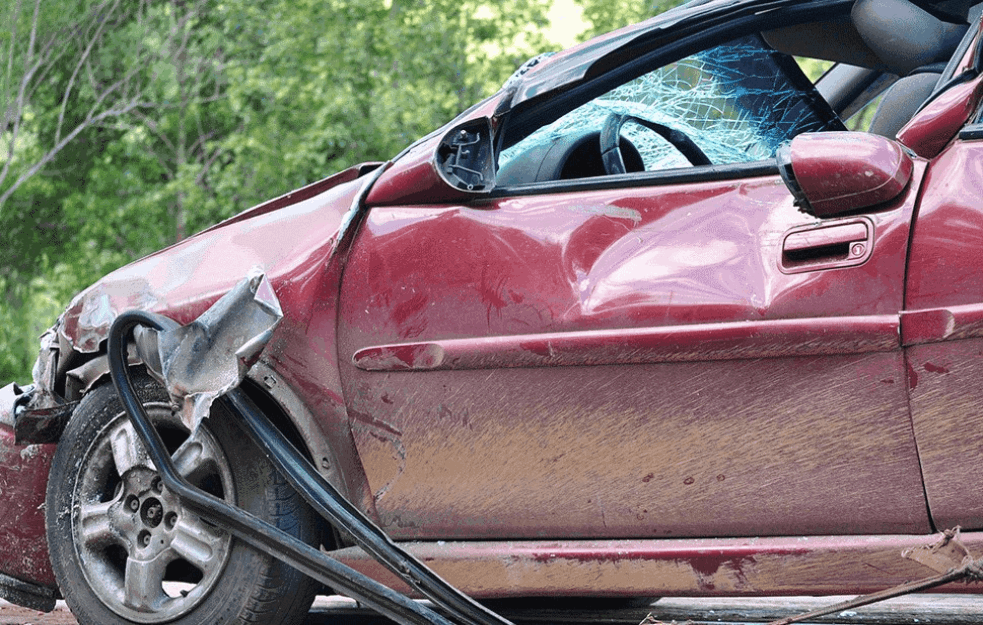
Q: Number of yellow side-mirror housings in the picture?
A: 0